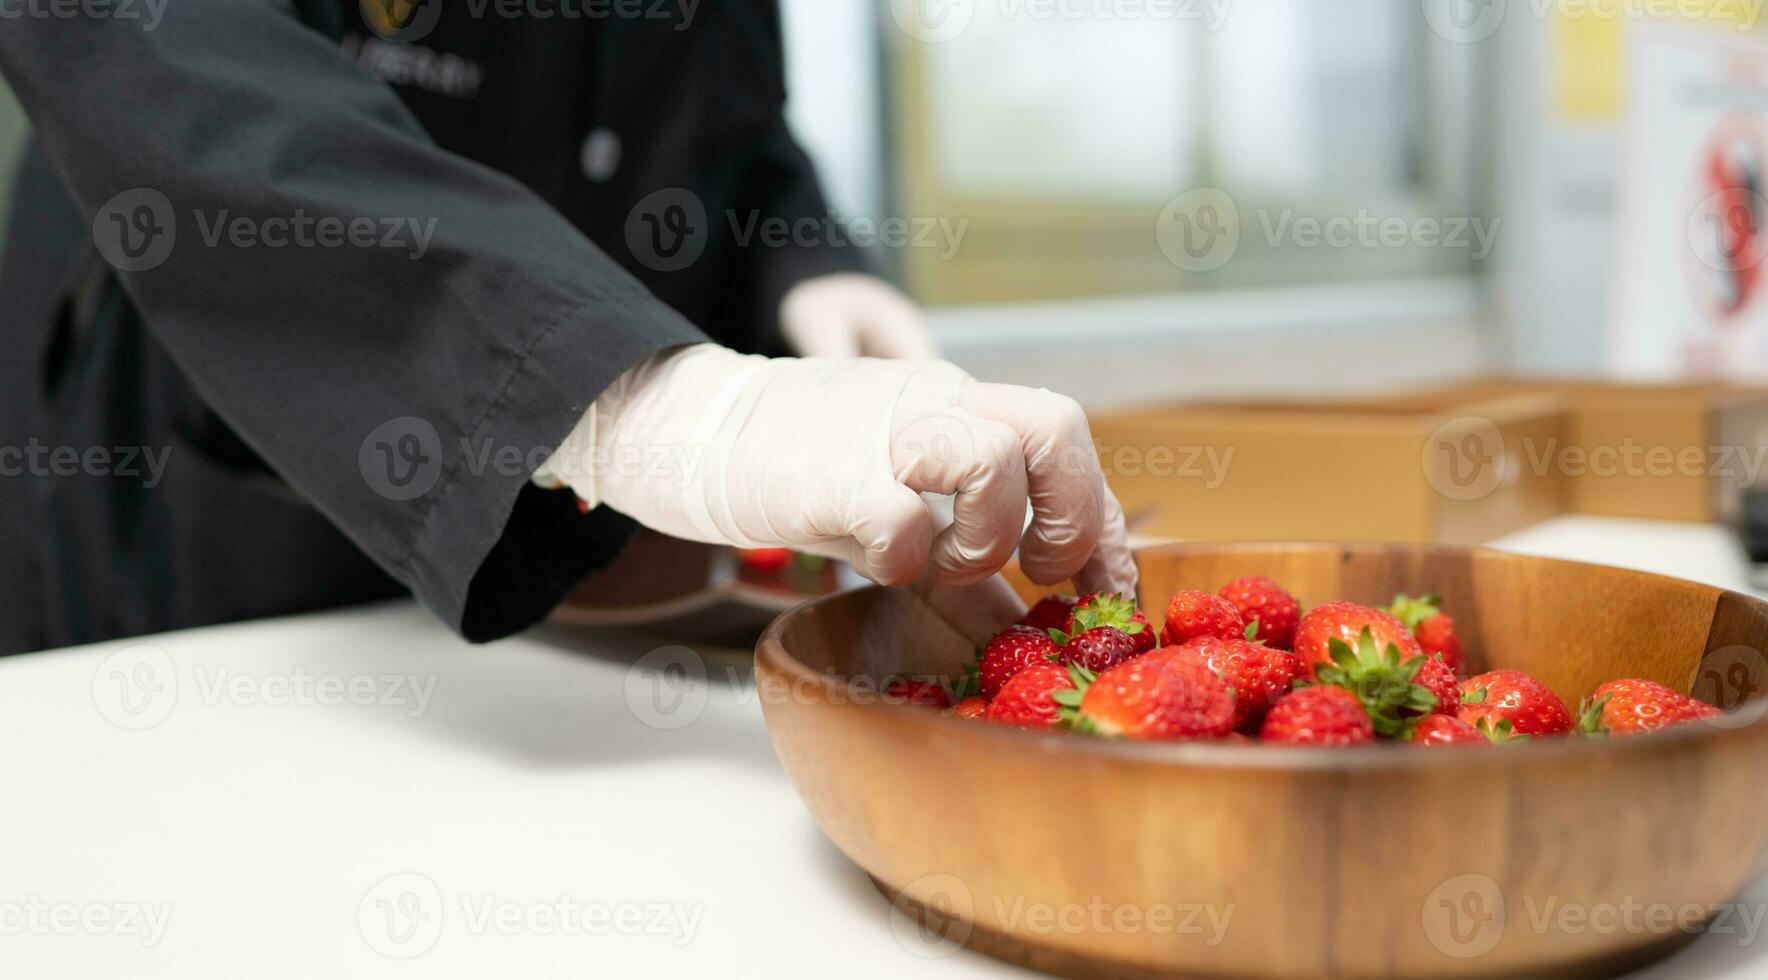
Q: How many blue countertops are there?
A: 0